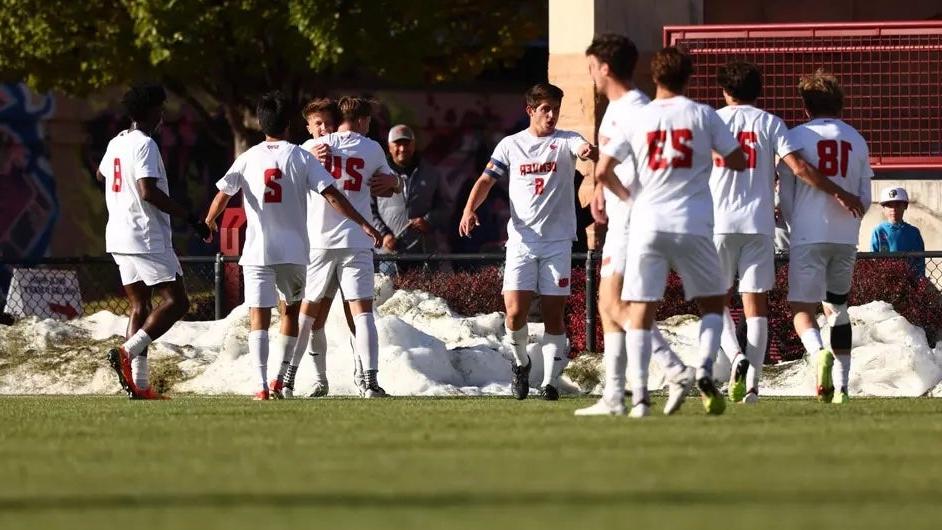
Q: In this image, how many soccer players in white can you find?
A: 9